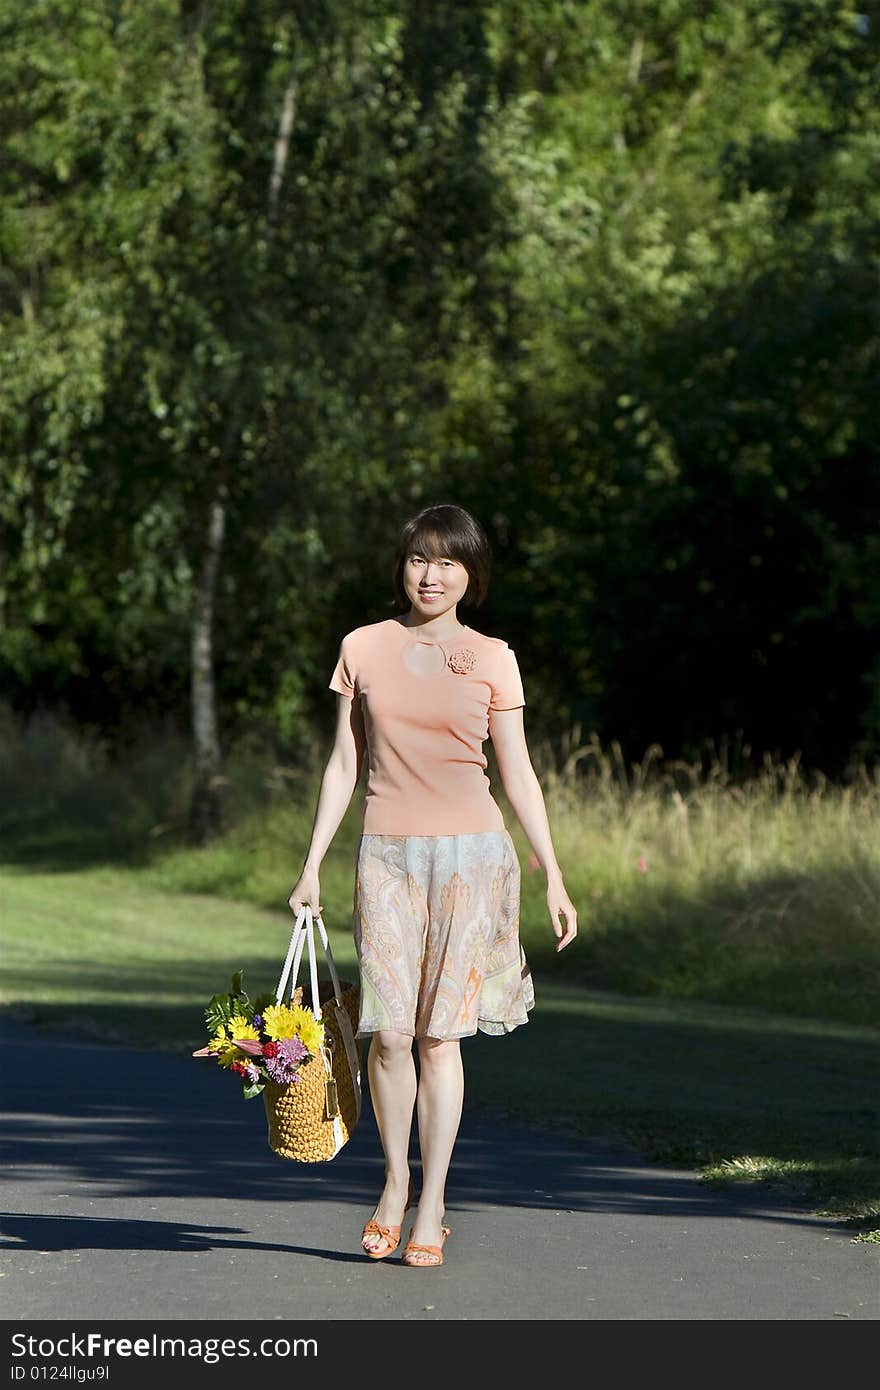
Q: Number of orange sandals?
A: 2